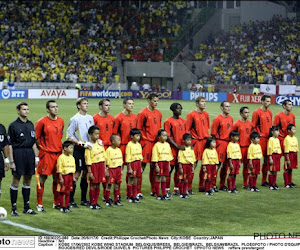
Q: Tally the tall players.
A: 11